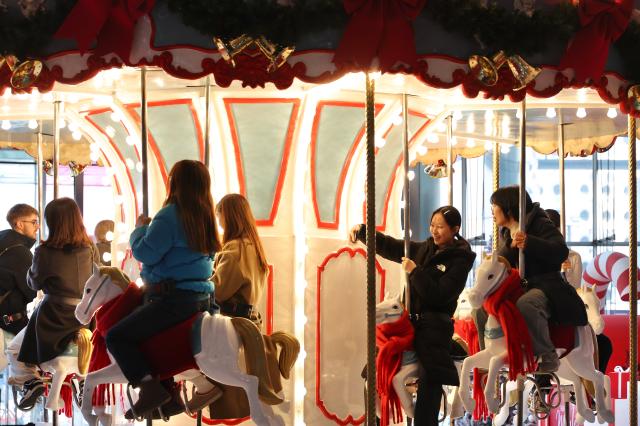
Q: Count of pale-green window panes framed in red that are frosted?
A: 5